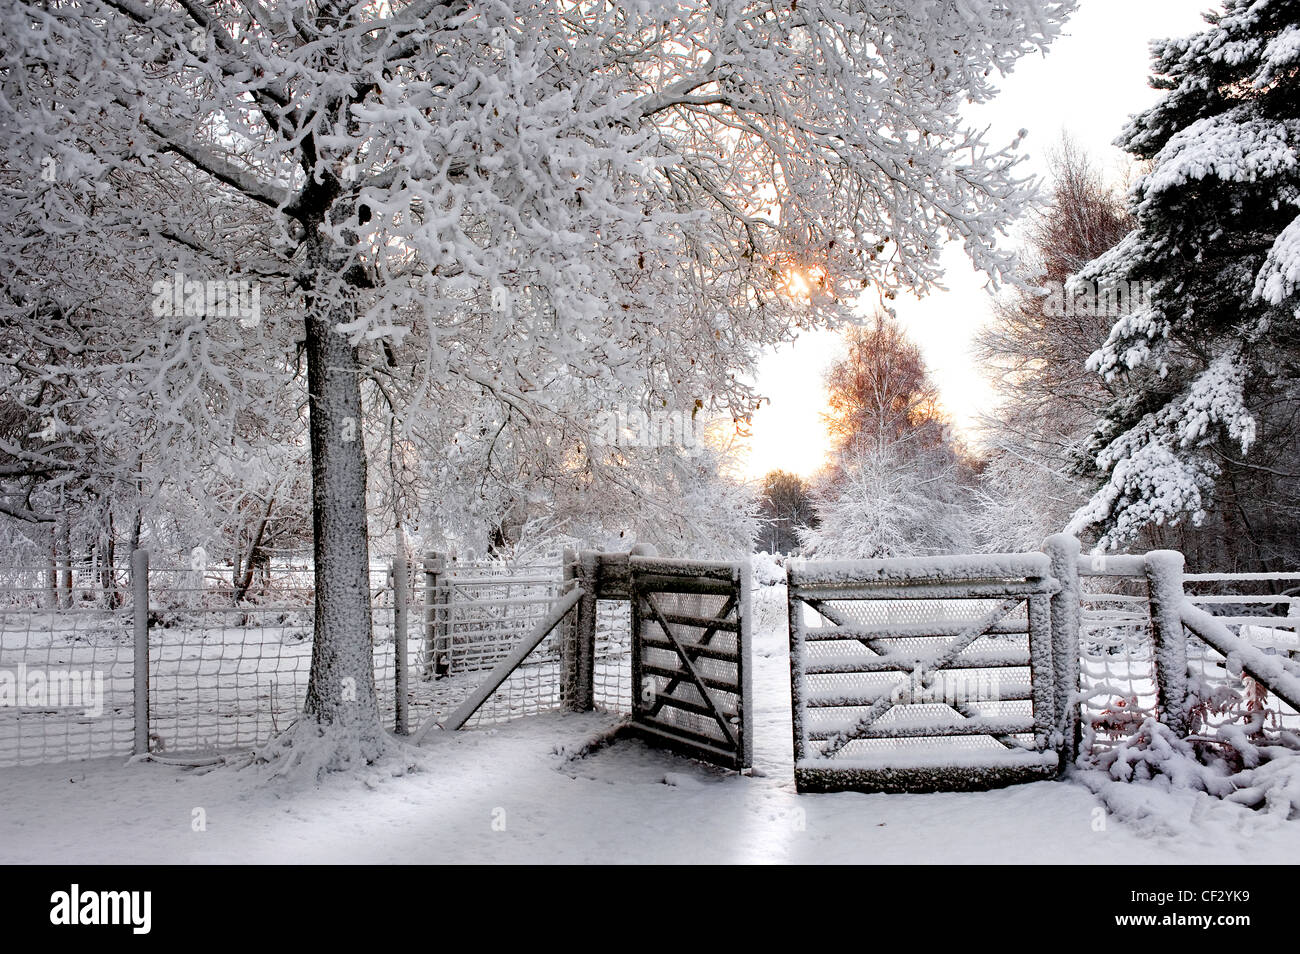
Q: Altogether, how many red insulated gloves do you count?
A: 0